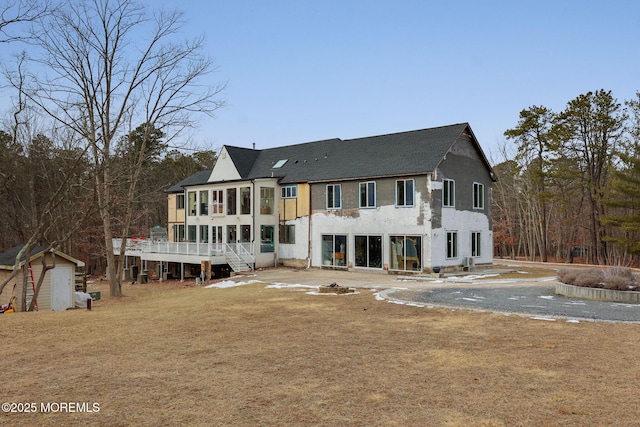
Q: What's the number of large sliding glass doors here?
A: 3